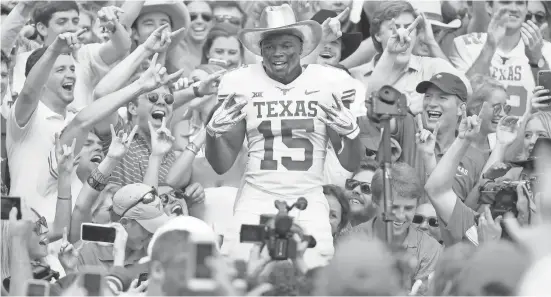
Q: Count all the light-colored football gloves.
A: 2